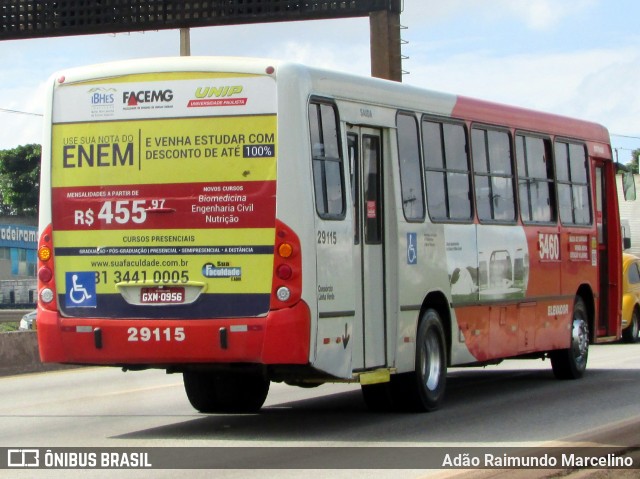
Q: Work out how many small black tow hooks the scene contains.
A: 2